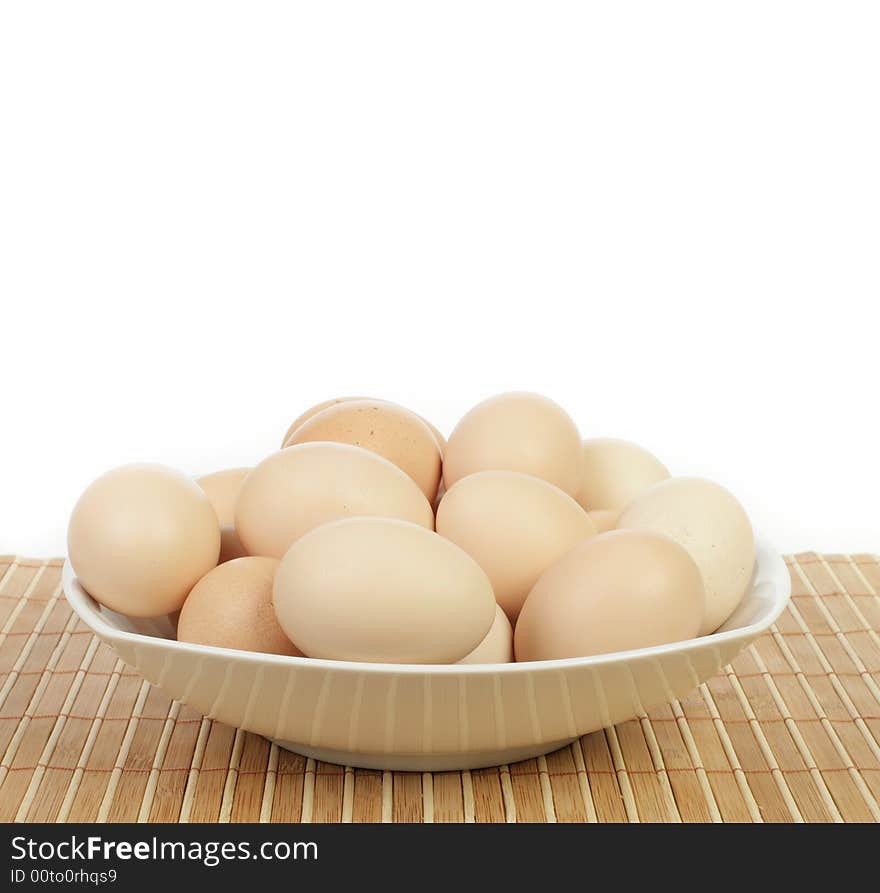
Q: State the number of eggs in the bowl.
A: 14